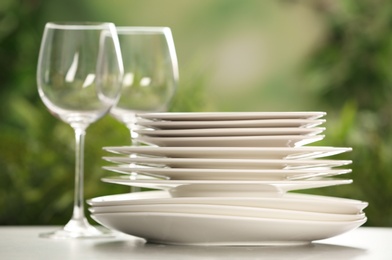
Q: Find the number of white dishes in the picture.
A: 11